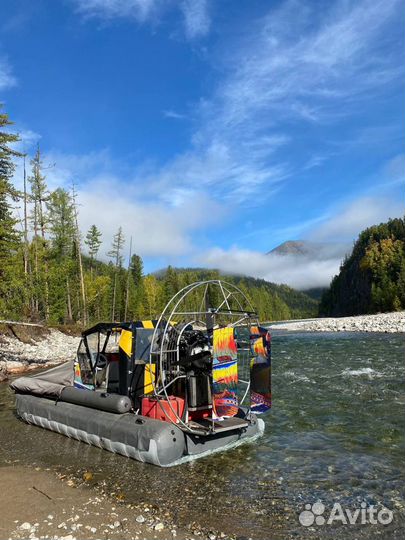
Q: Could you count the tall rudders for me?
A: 2